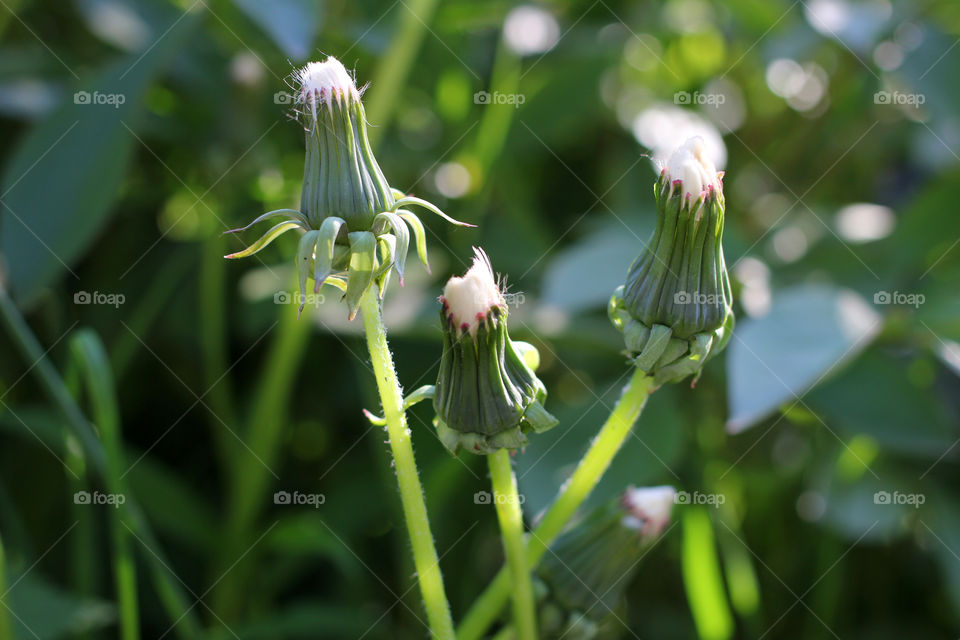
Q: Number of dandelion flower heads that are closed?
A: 4